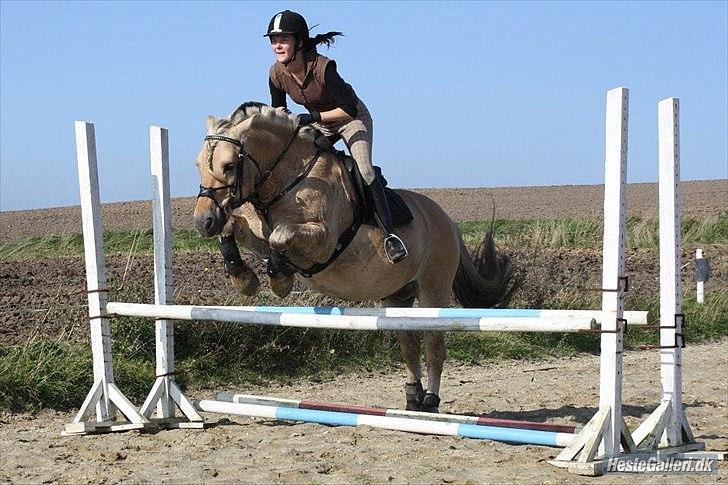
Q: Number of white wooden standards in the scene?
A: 4